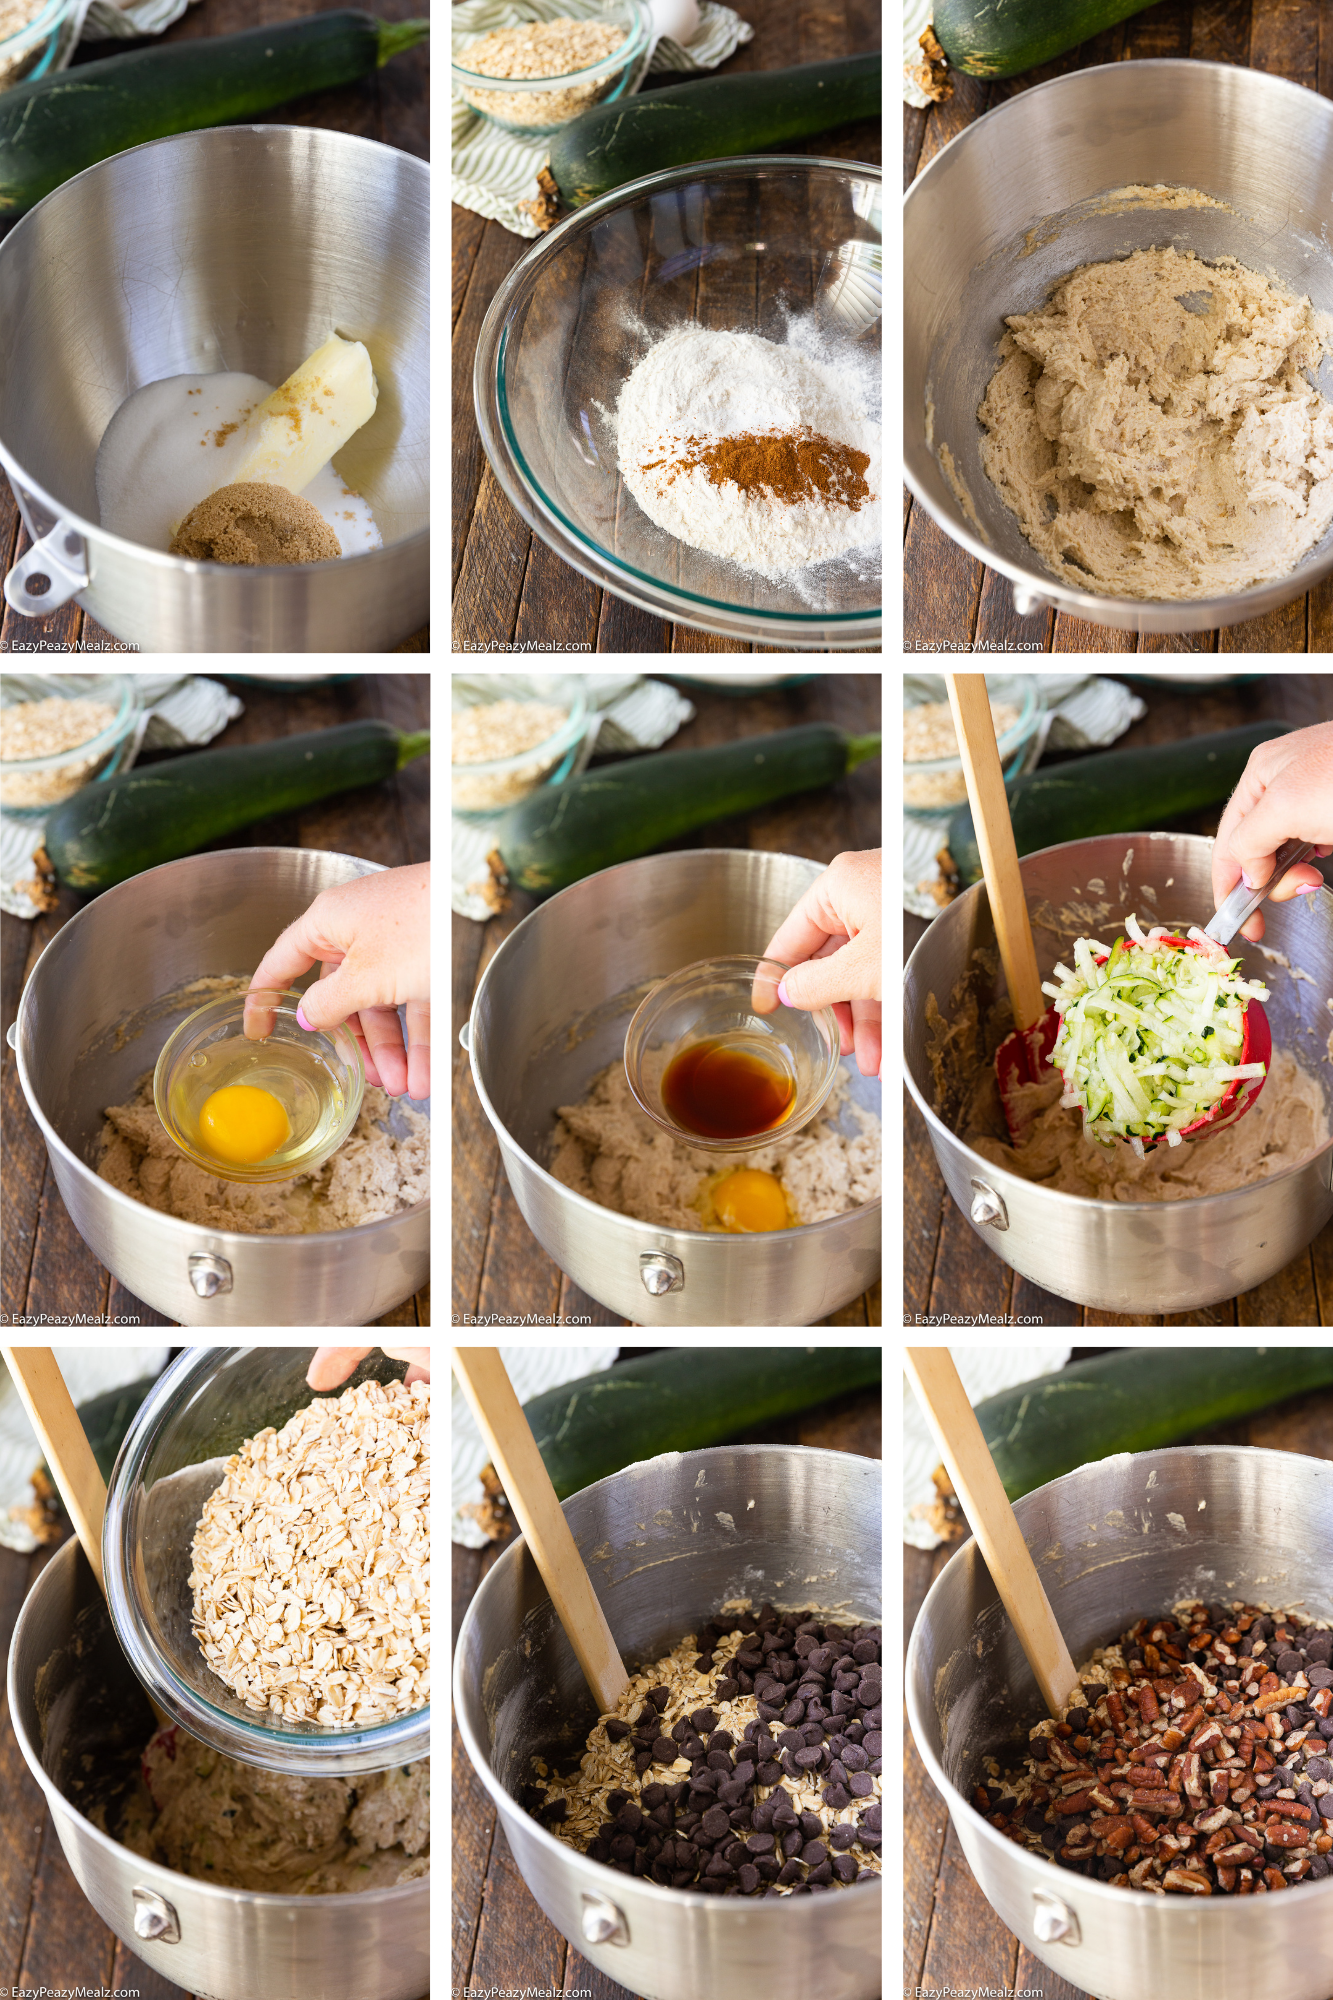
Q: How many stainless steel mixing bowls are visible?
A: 8